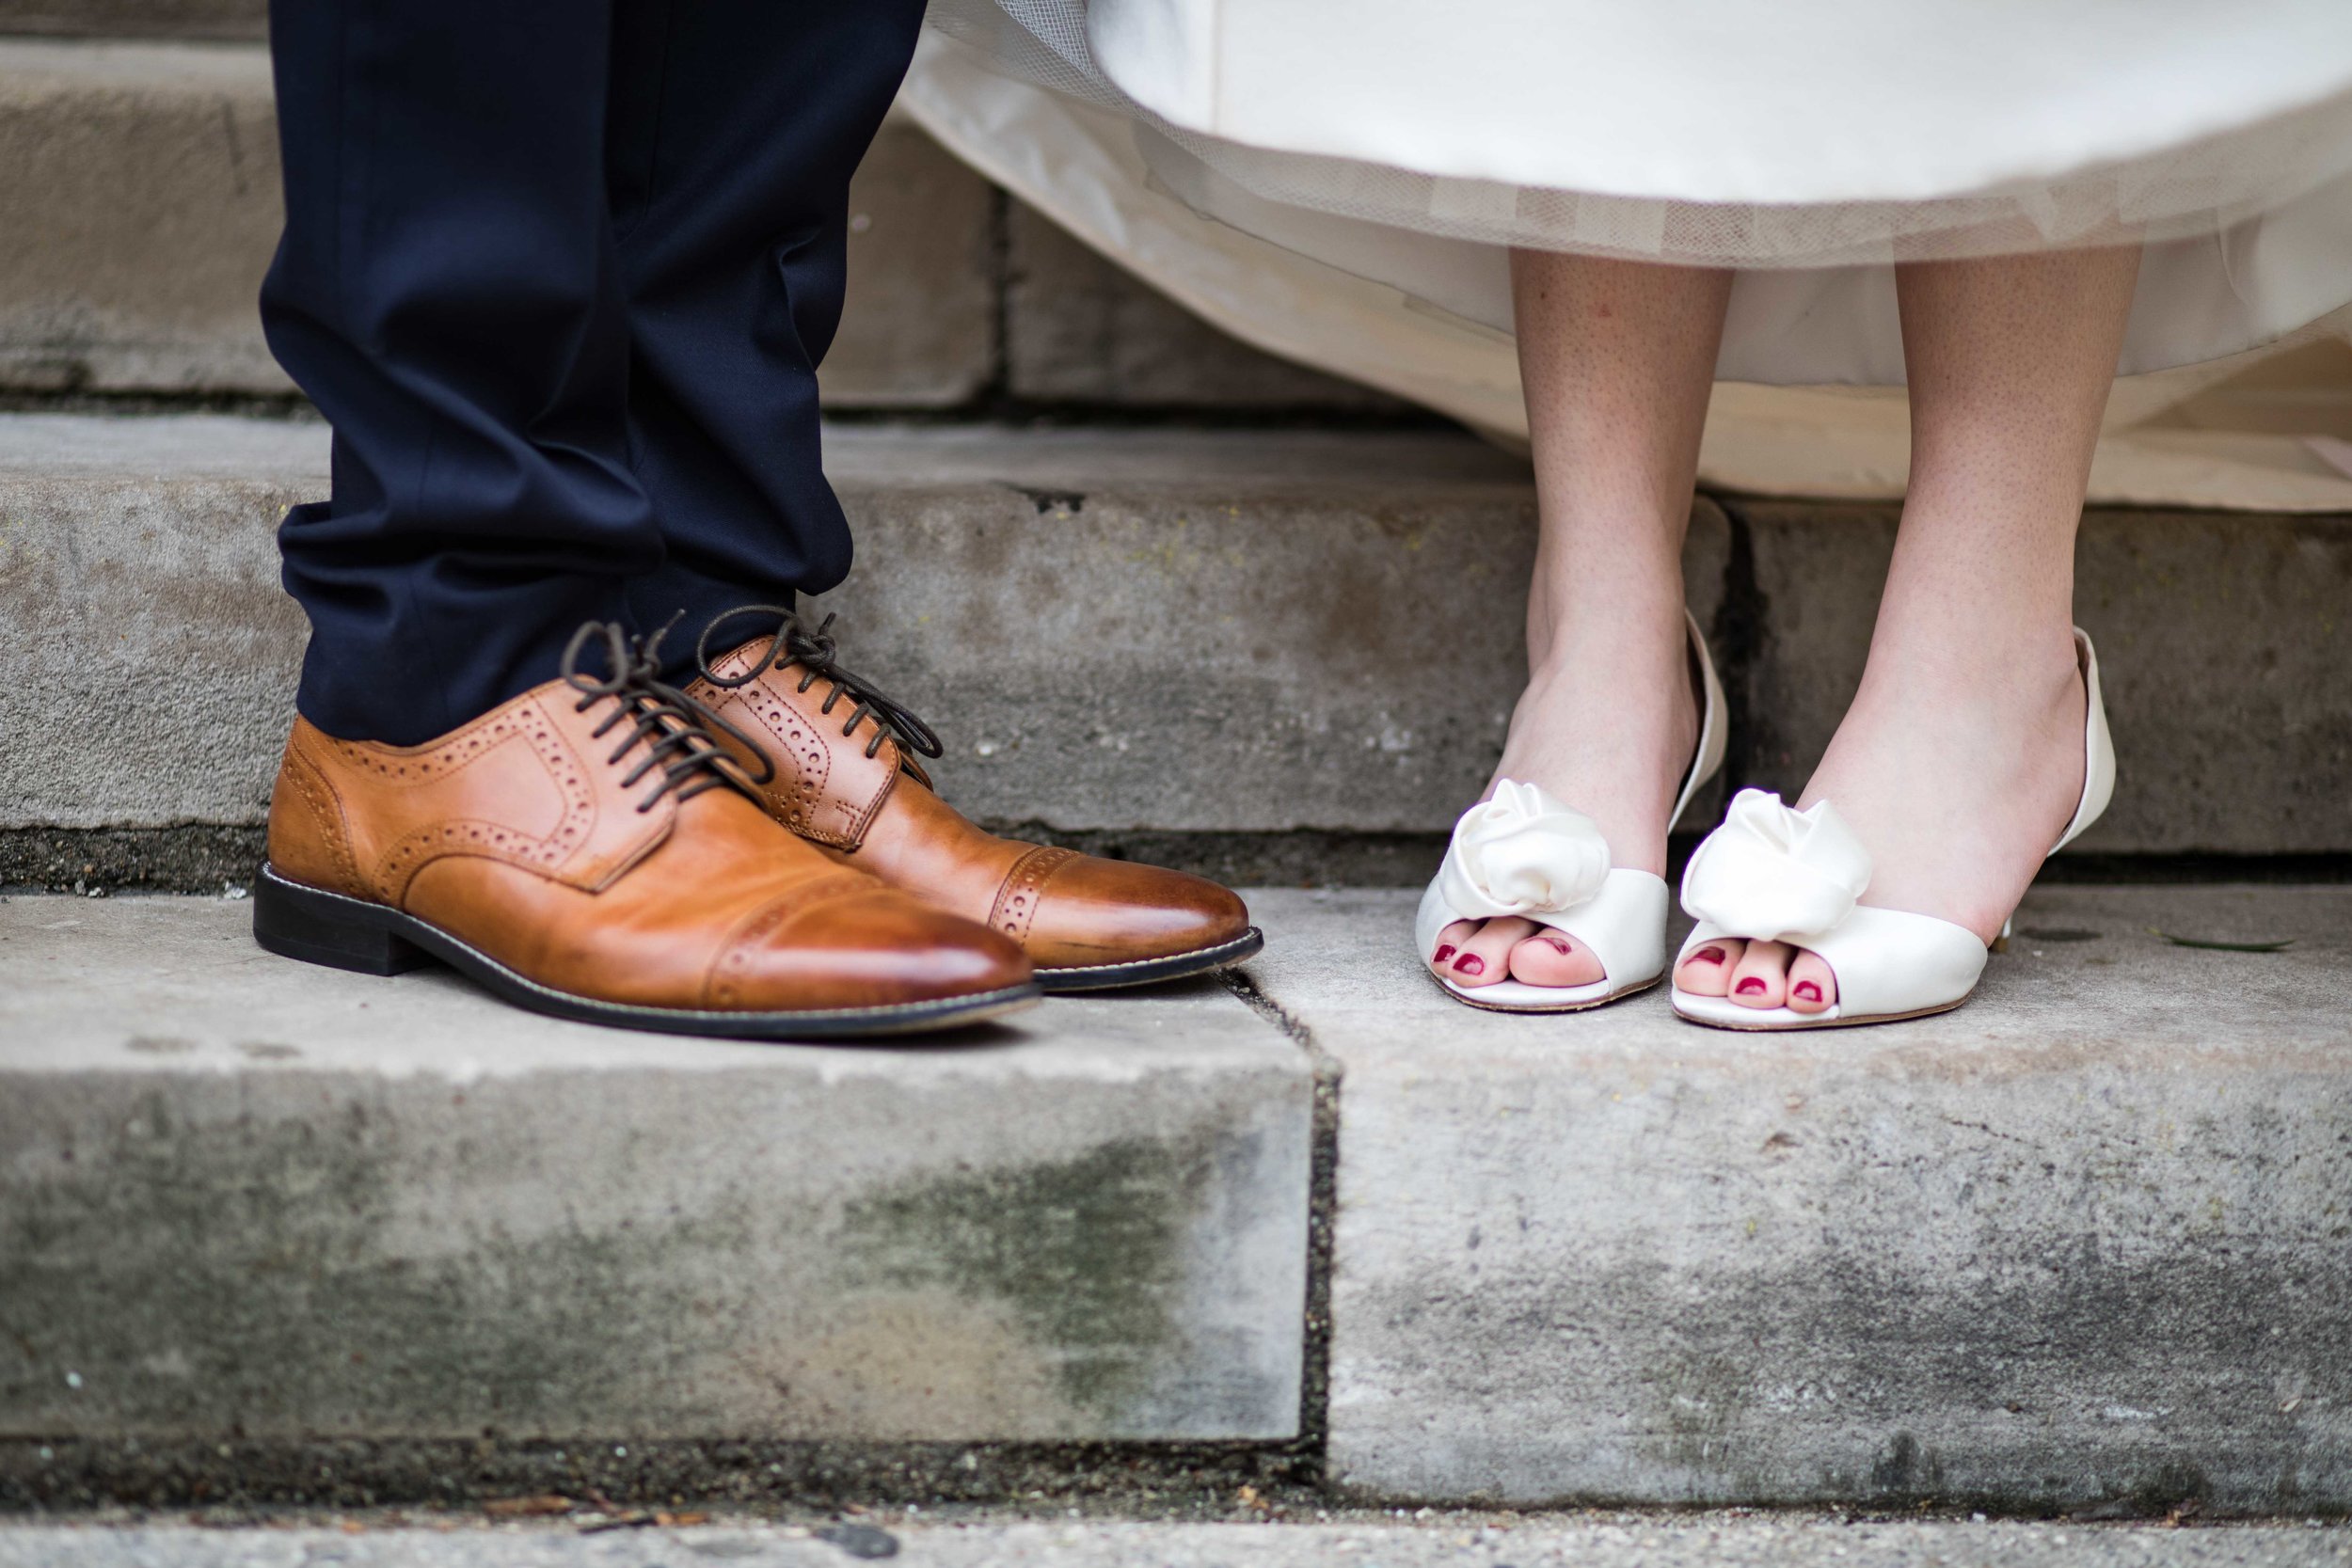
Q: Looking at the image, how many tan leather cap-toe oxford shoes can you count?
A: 2